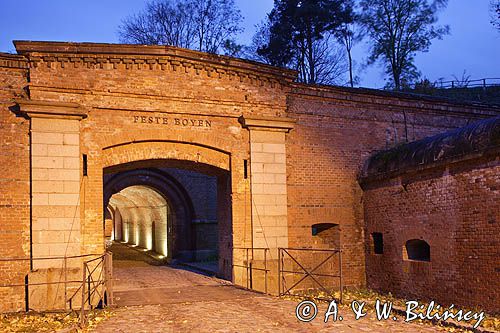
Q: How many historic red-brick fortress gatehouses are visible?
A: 1